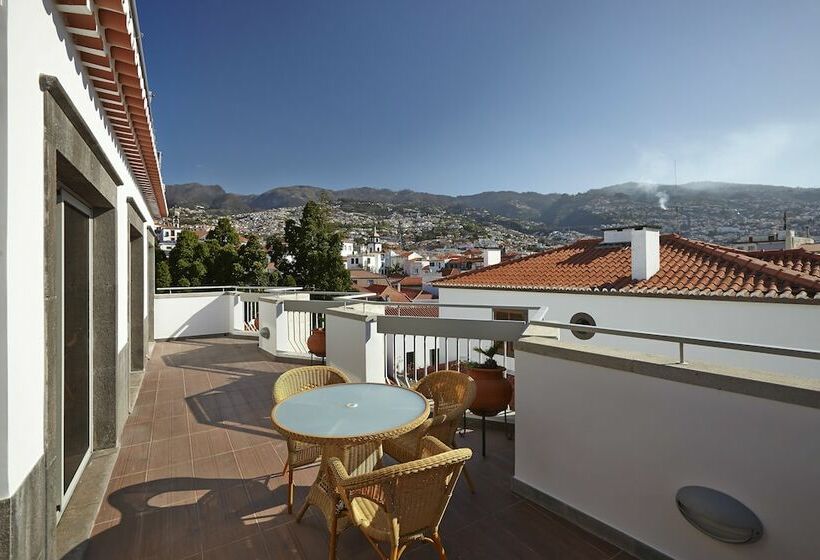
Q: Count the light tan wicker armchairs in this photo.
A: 3